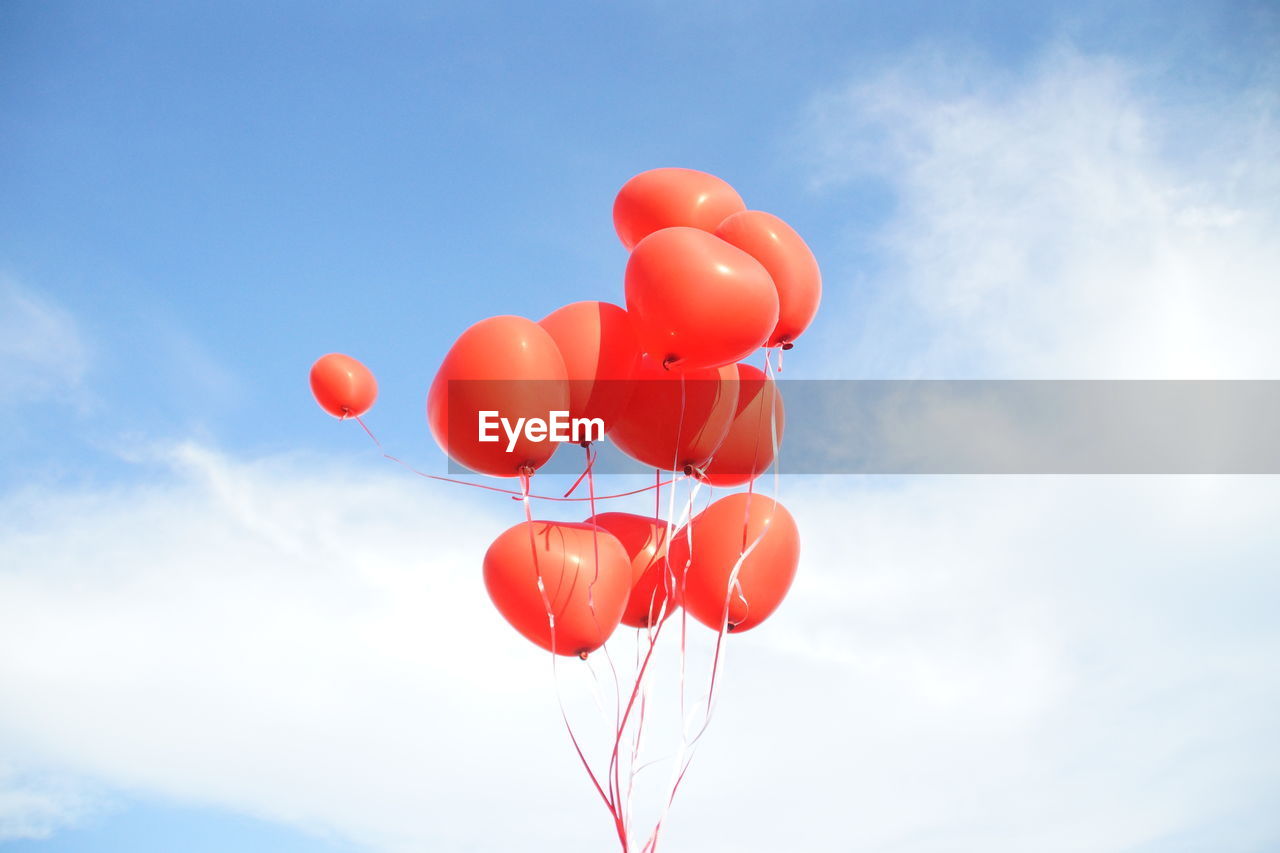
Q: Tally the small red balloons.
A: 1